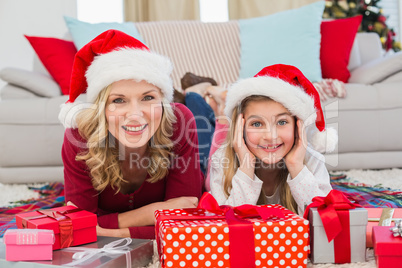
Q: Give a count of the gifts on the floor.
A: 7